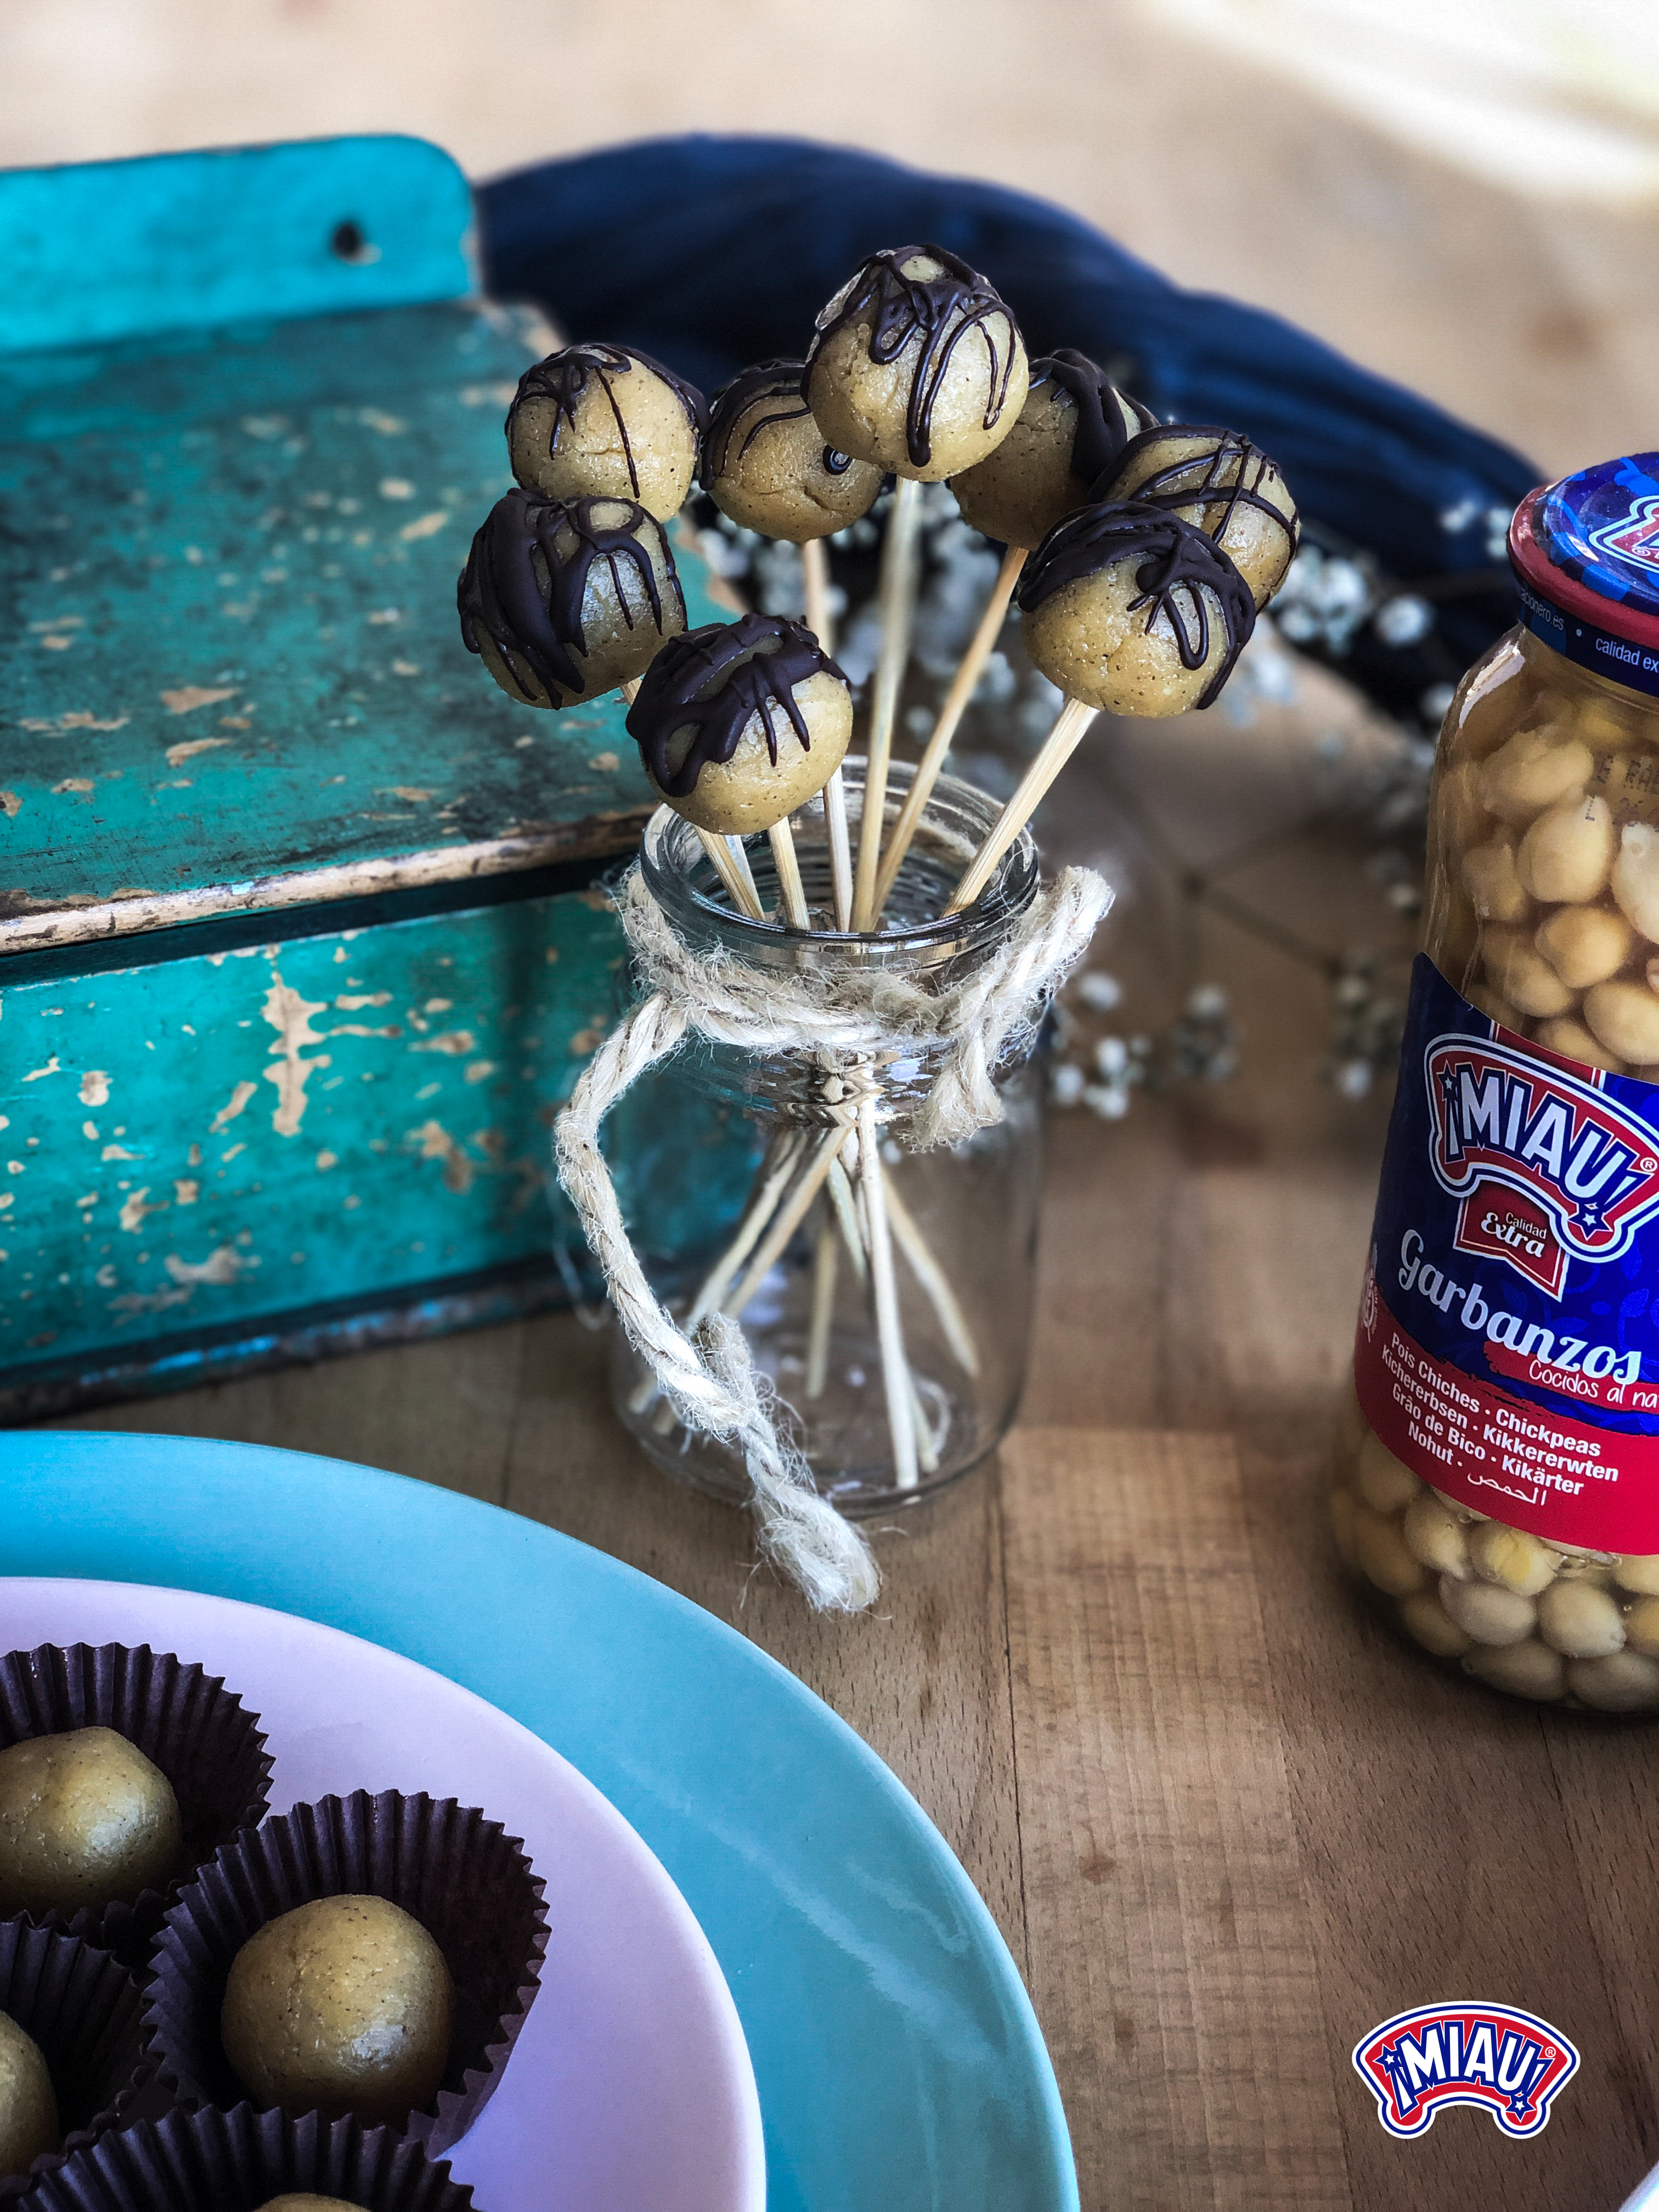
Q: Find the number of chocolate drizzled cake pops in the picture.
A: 8